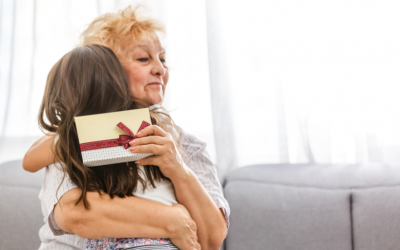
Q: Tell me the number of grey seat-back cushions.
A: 3